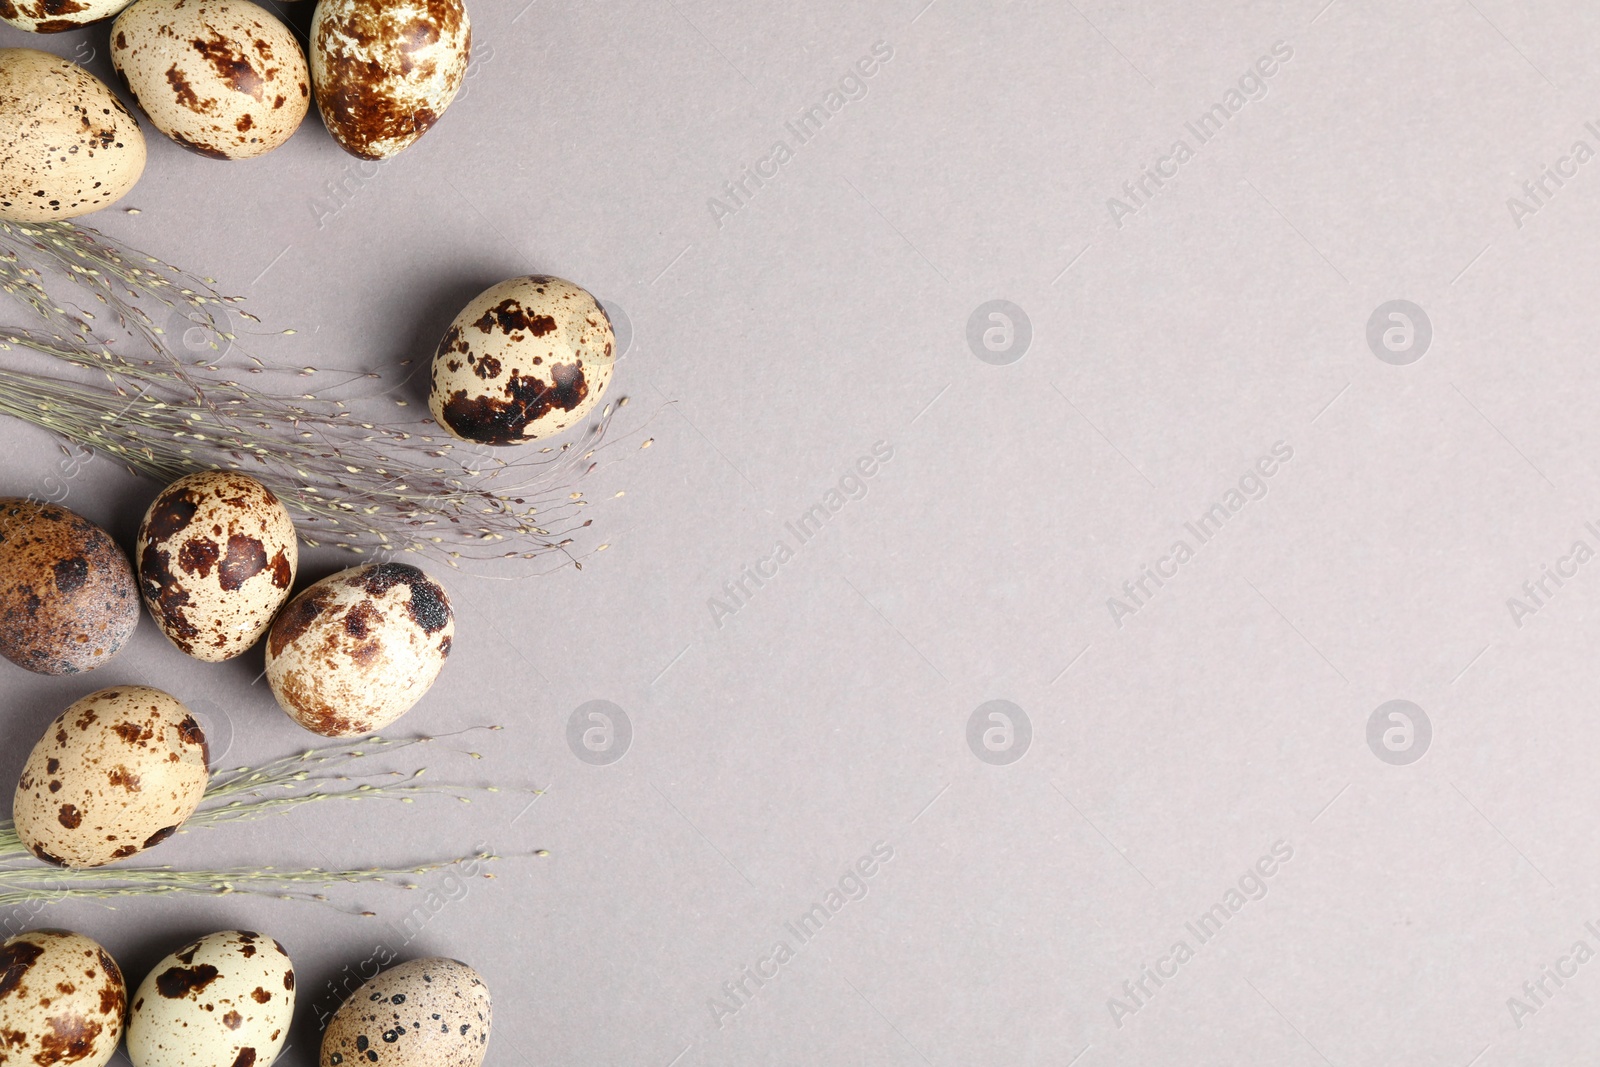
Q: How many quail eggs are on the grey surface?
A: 12